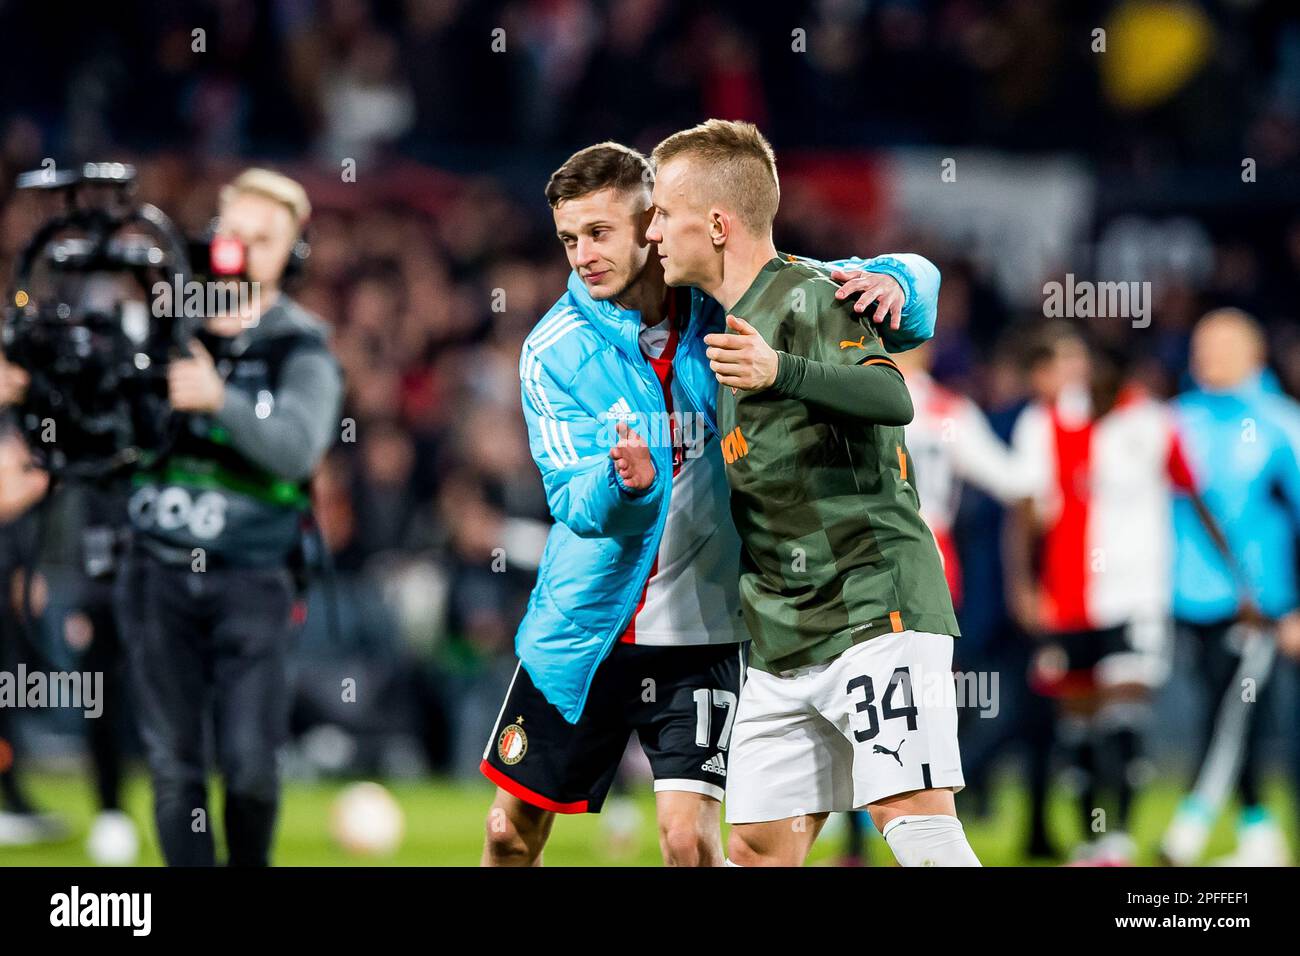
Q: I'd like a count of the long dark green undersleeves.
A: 1